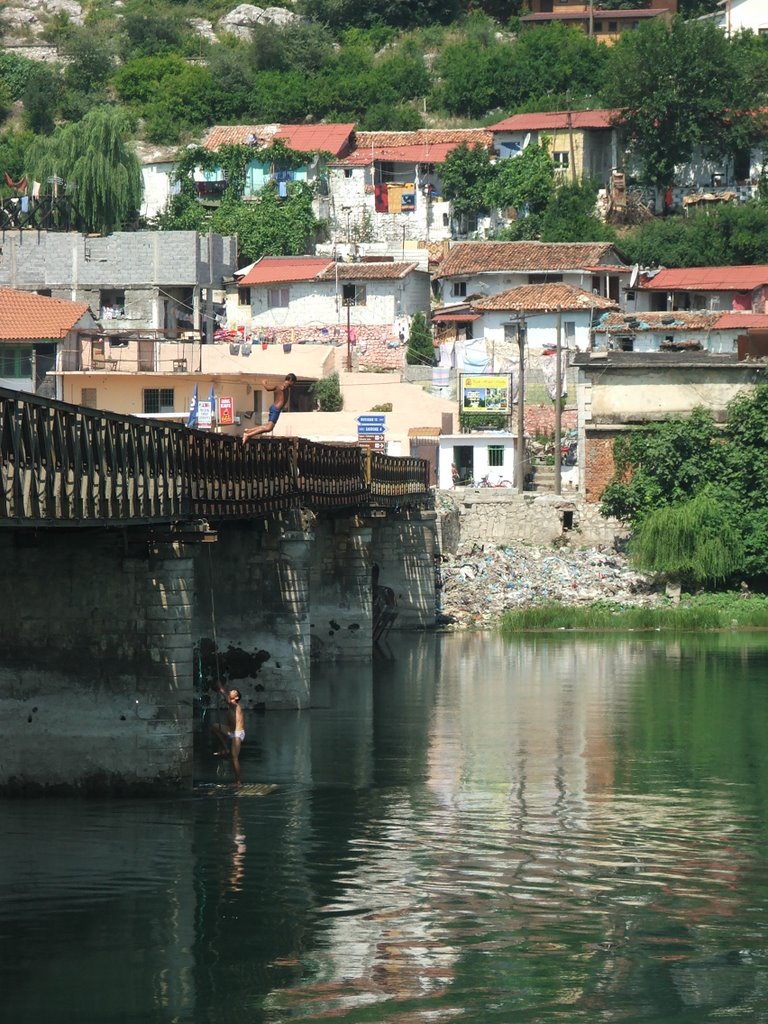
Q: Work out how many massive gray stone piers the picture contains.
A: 4